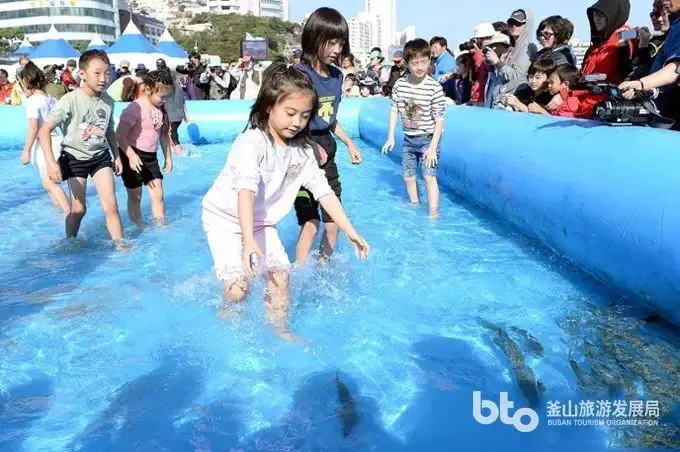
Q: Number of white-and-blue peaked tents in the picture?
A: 5